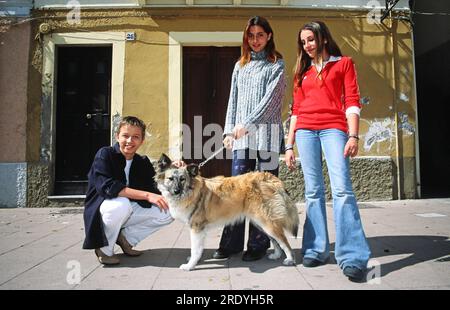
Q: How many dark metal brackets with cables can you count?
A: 1